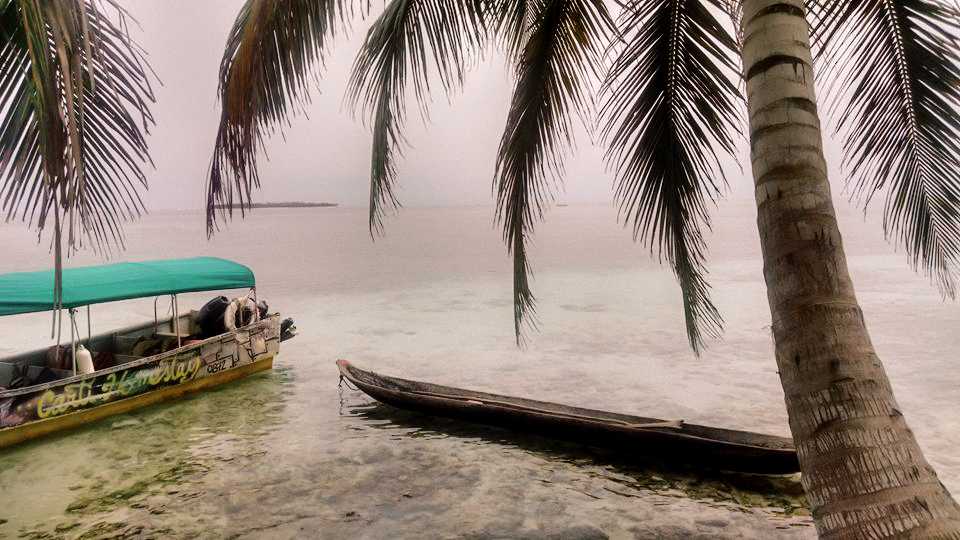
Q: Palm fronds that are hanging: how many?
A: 6